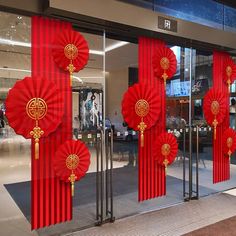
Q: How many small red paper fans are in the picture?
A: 6